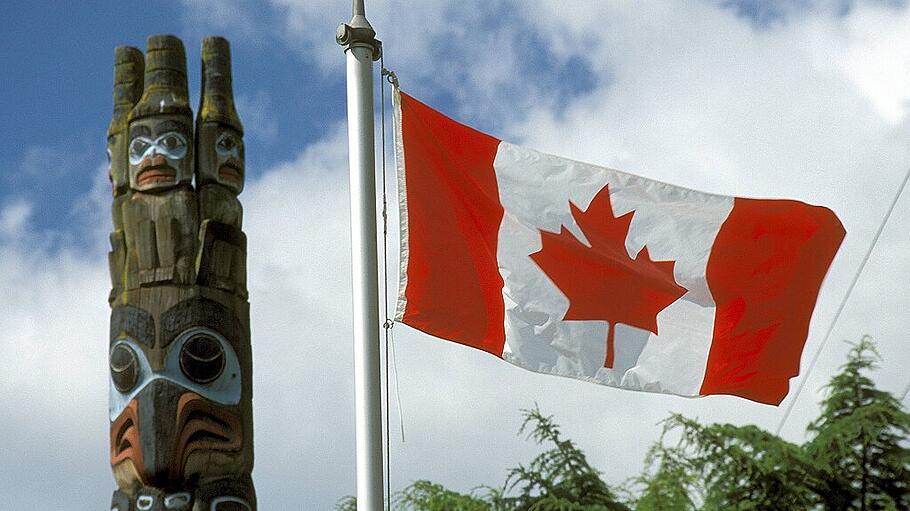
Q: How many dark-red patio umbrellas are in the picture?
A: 0